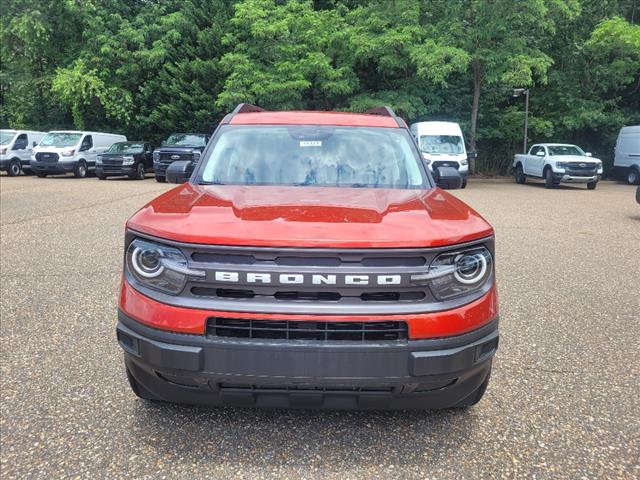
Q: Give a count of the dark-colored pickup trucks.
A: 2